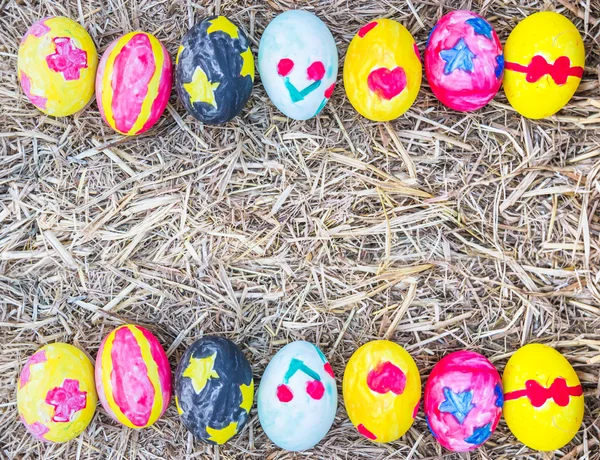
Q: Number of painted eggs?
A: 14